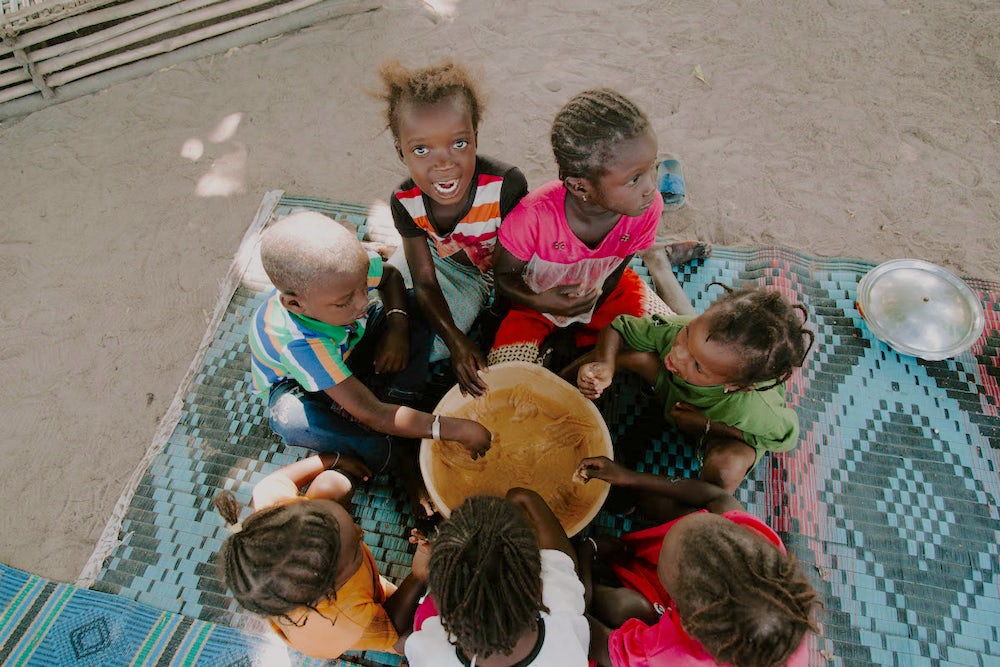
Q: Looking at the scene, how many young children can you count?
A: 7